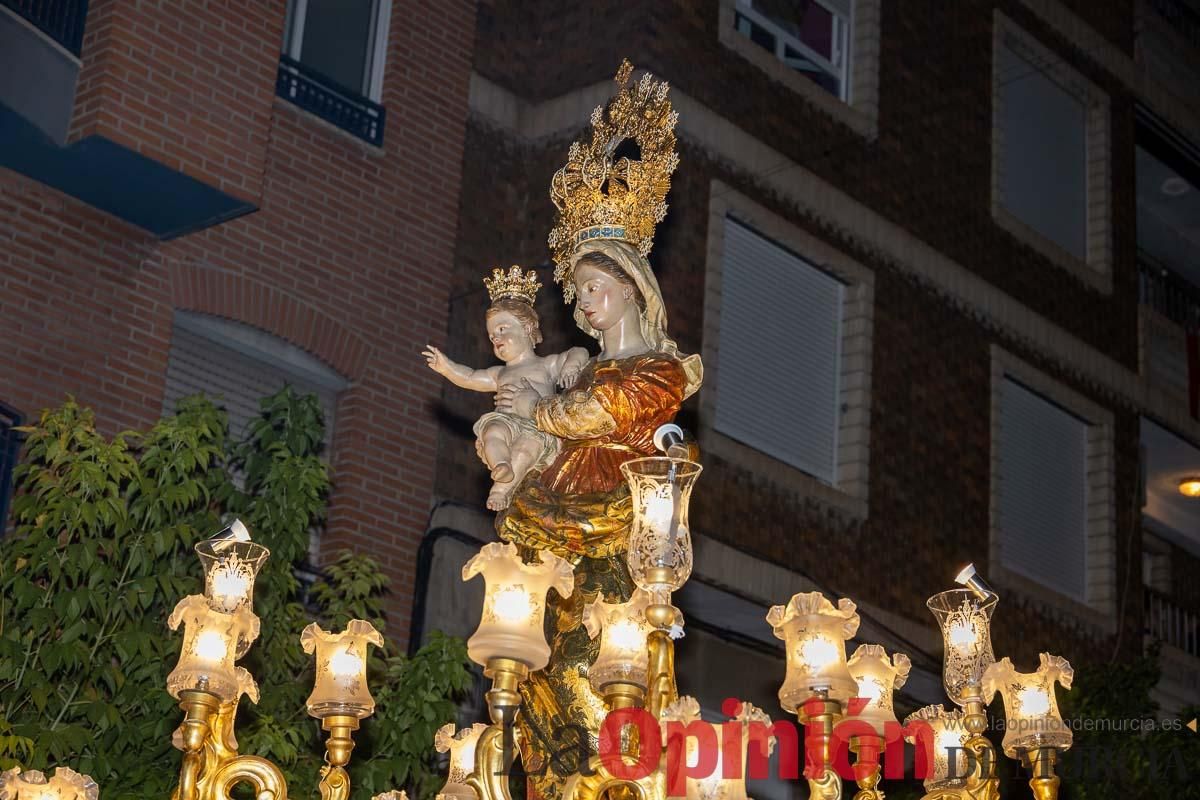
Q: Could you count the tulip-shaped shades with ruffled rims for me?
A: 13